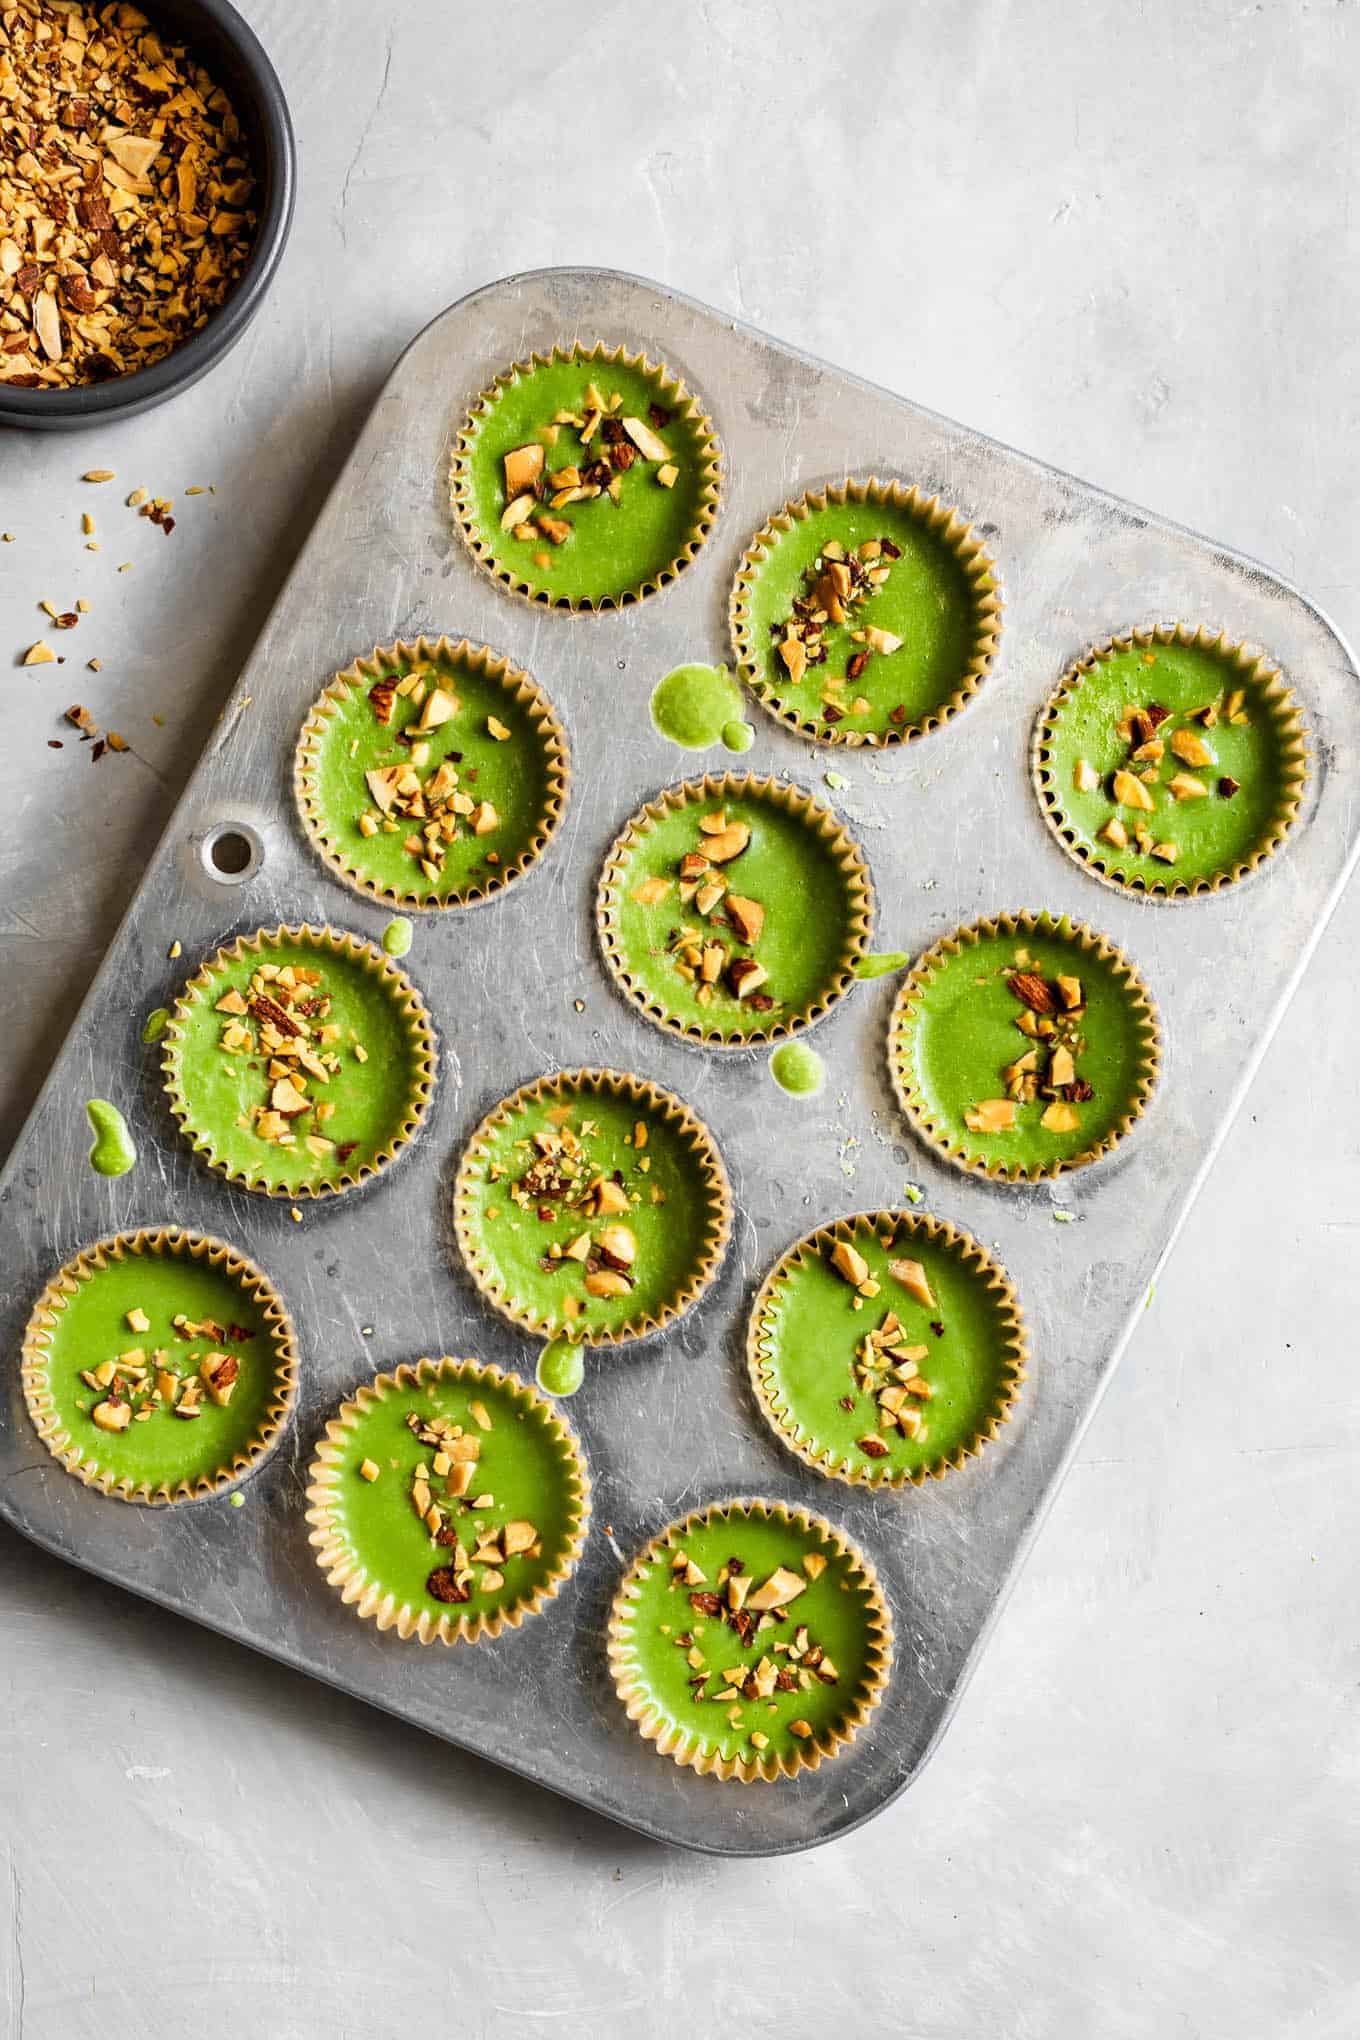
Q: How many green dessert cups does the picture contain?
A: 12